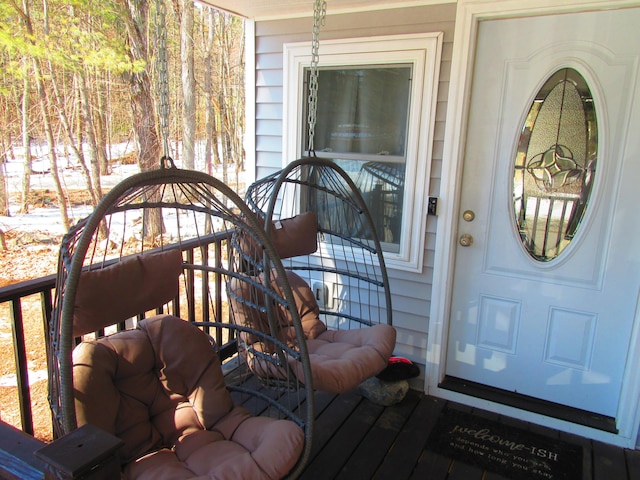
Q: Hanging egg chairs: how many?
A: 2